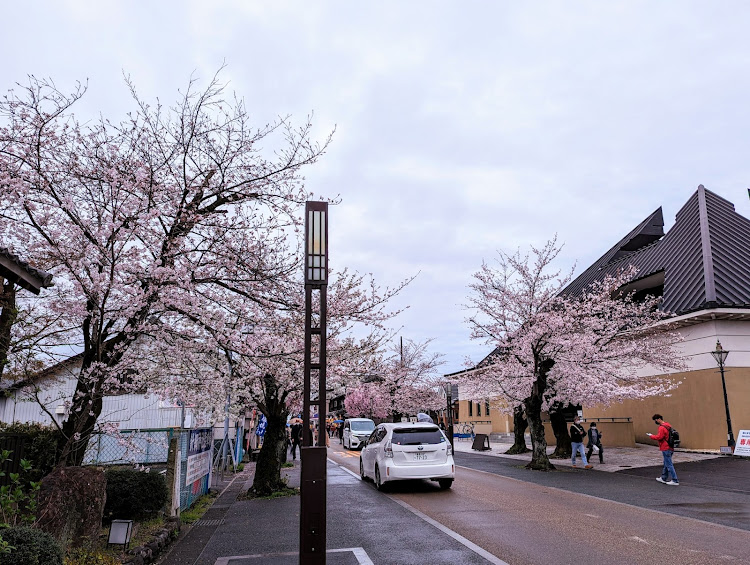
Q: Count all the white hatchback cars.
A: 1